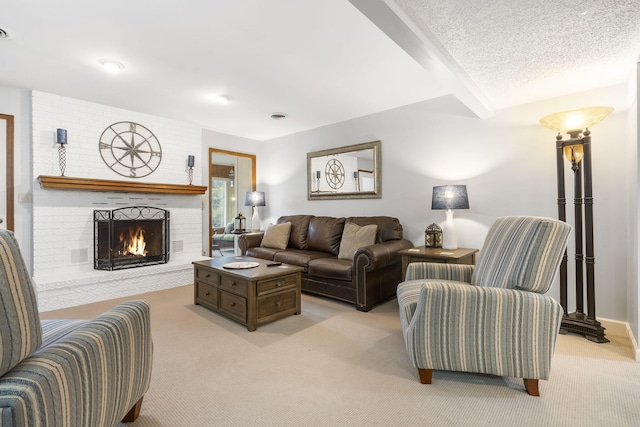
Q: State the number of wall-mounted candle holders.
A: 2